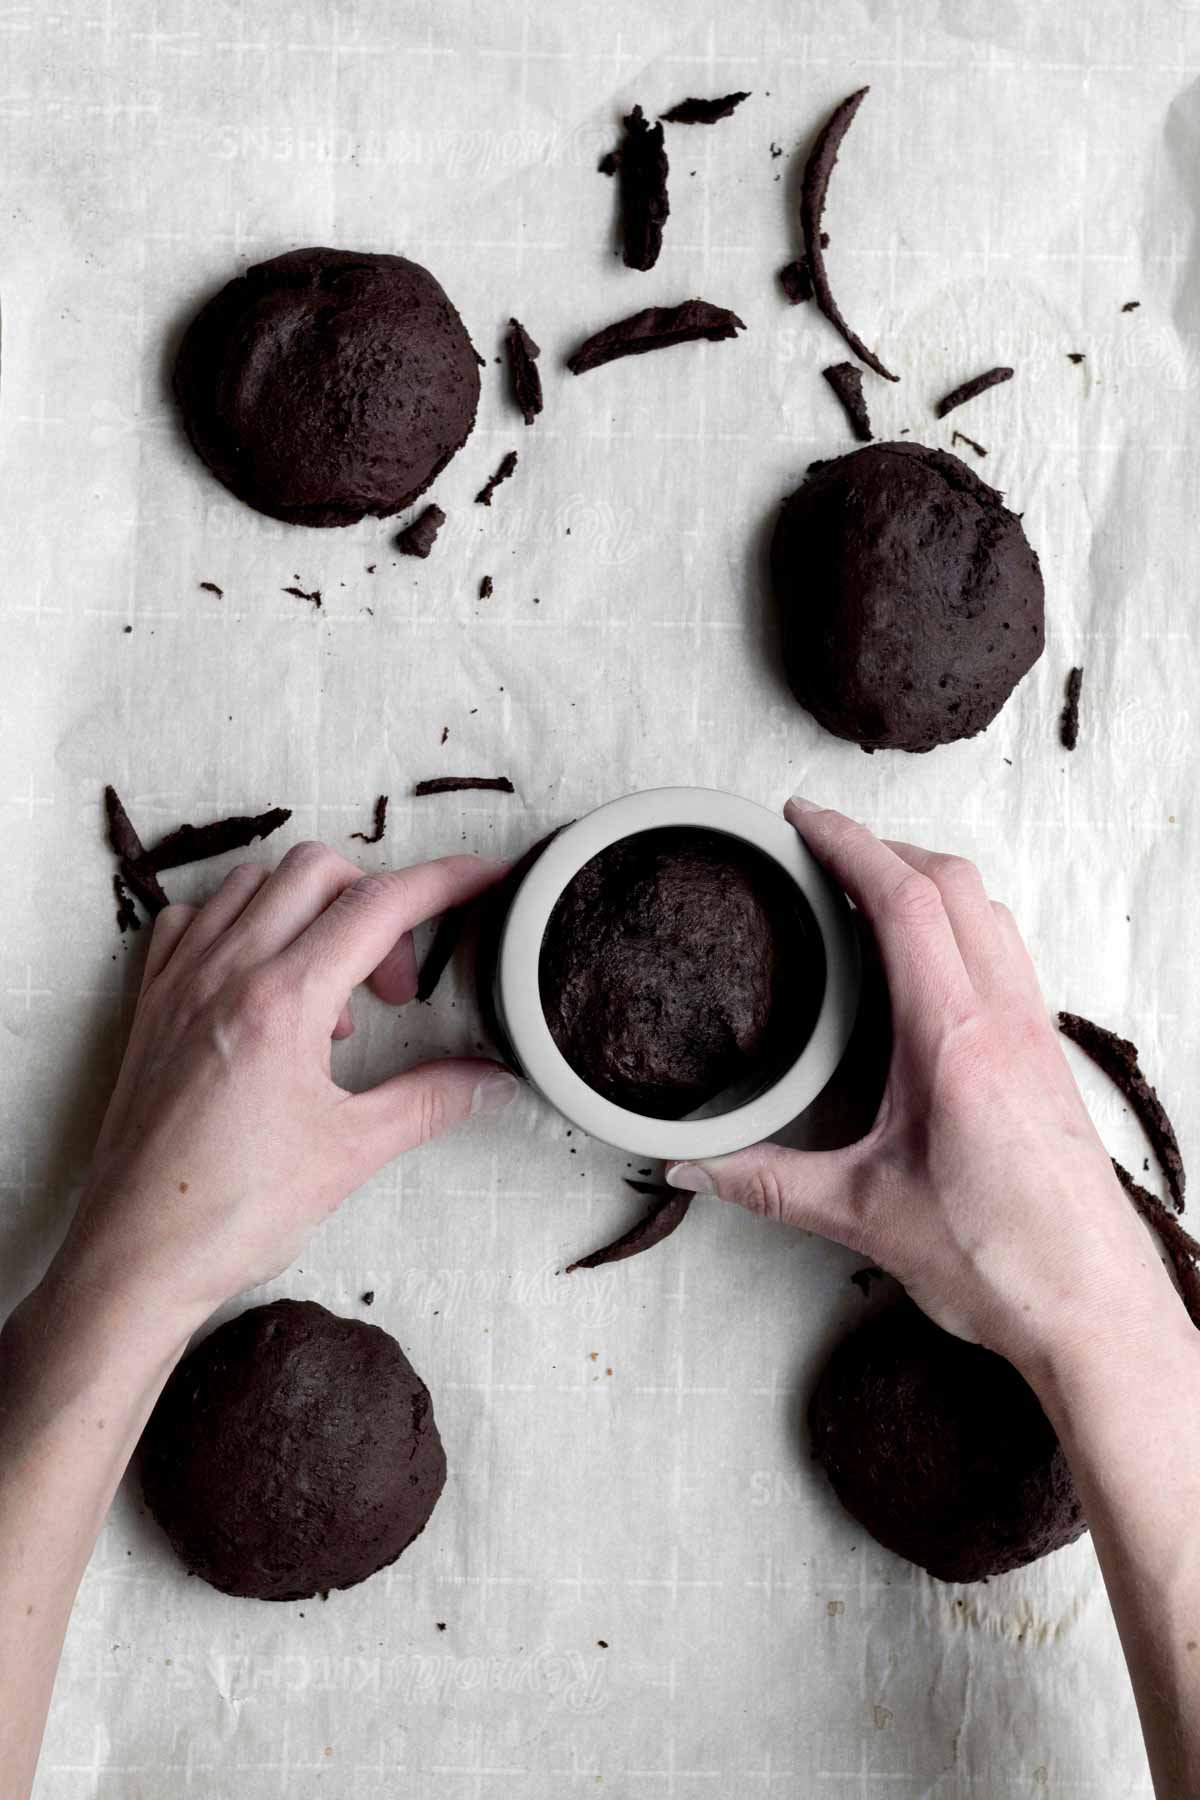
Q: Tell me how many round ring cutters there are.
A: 1